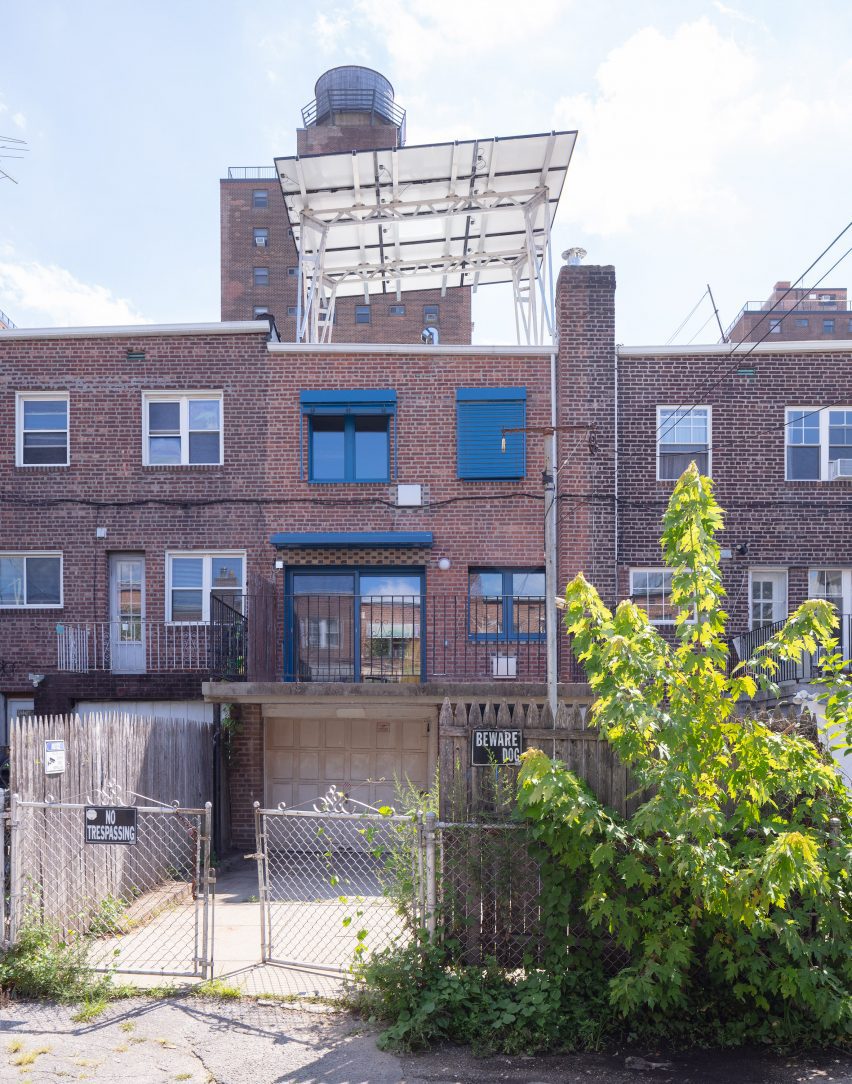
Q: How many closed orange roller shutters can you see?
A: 0